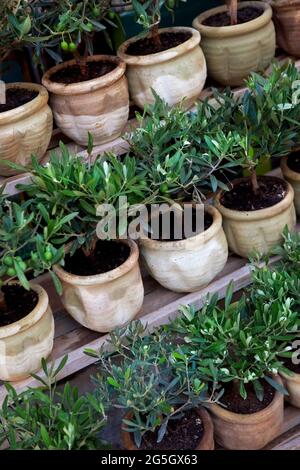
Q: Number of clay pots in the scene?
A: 13